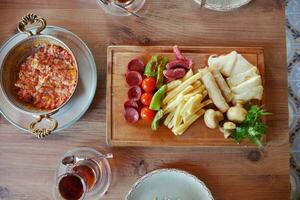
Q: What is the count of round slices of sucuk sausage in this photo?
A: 5